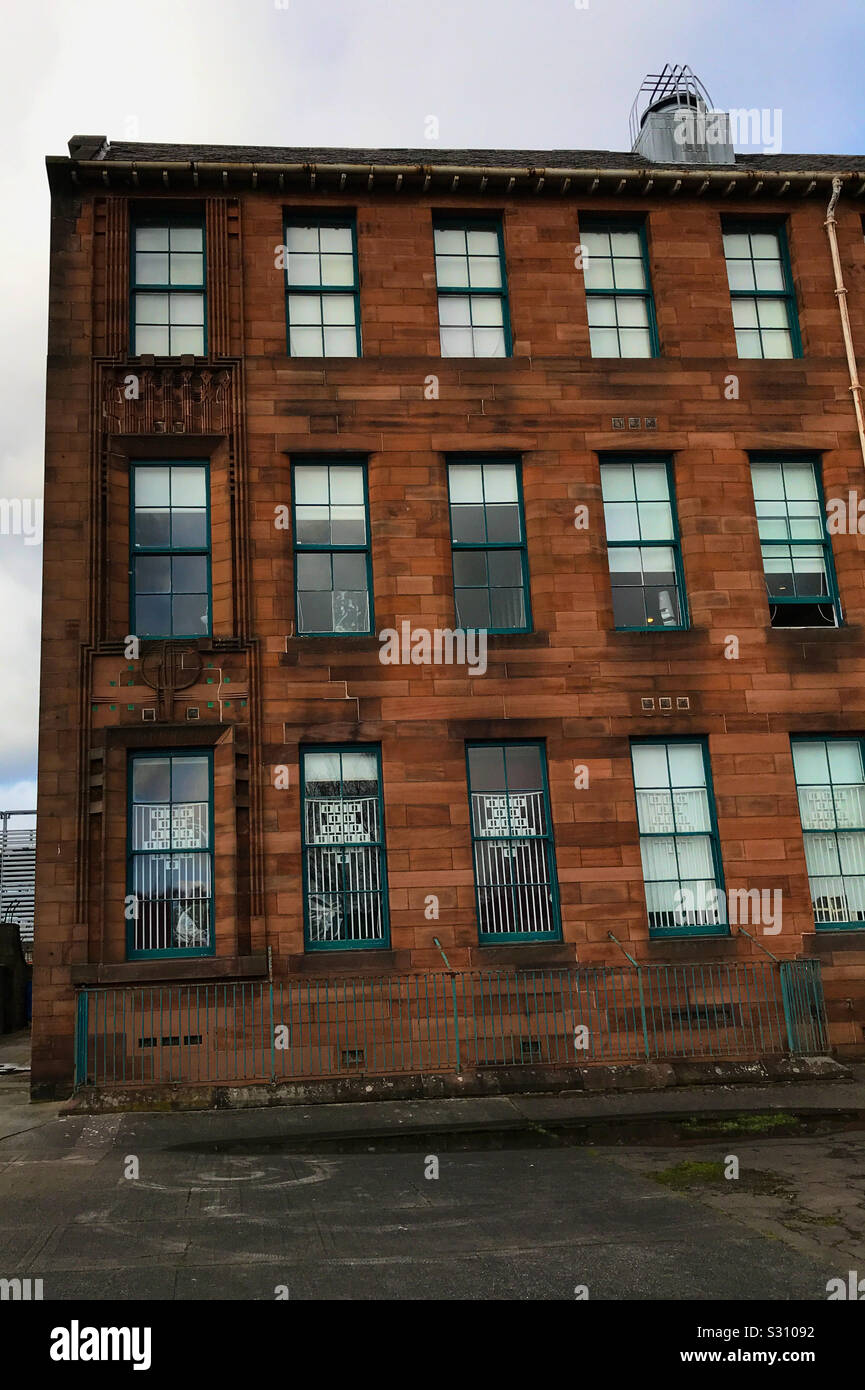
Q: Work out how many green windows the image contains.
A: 15